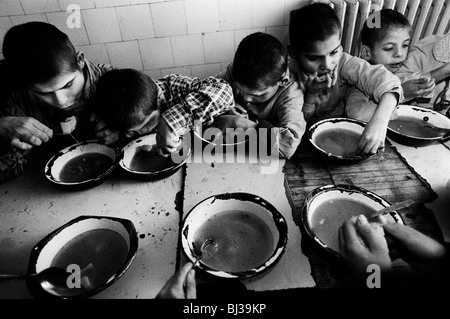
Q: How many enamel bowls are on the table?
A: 8